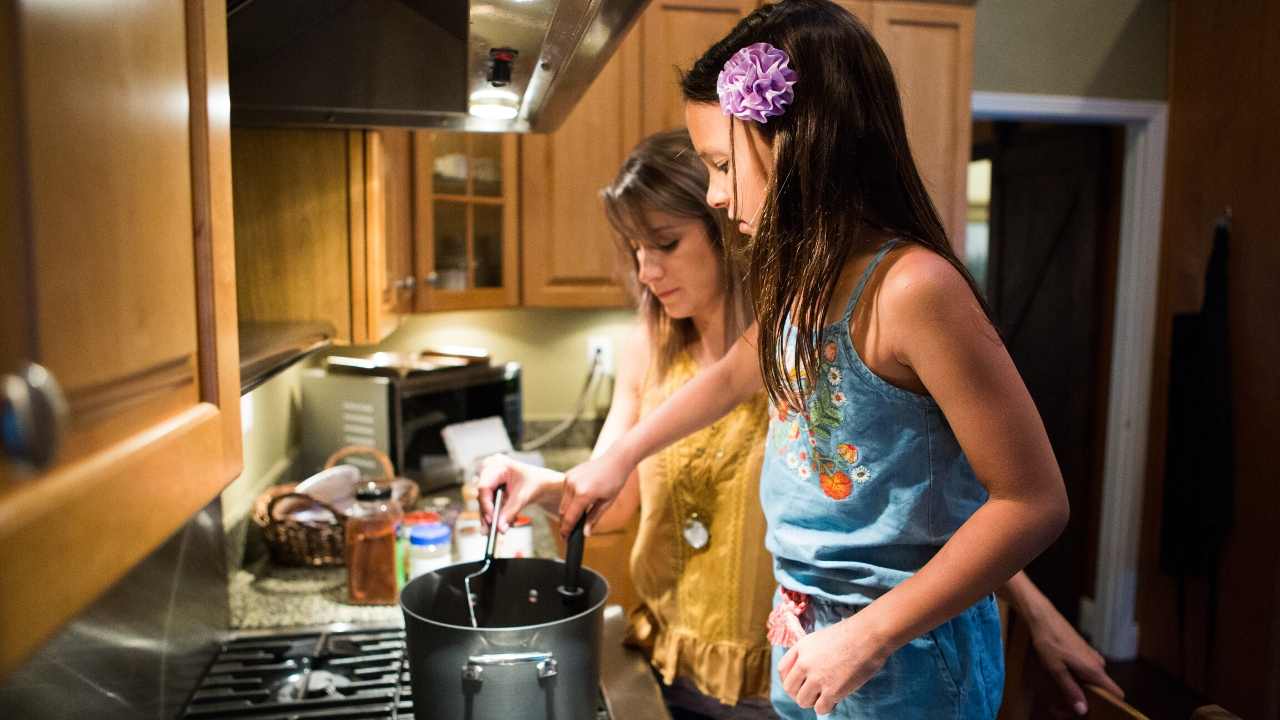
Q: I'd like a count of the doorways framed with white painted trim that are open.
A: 1